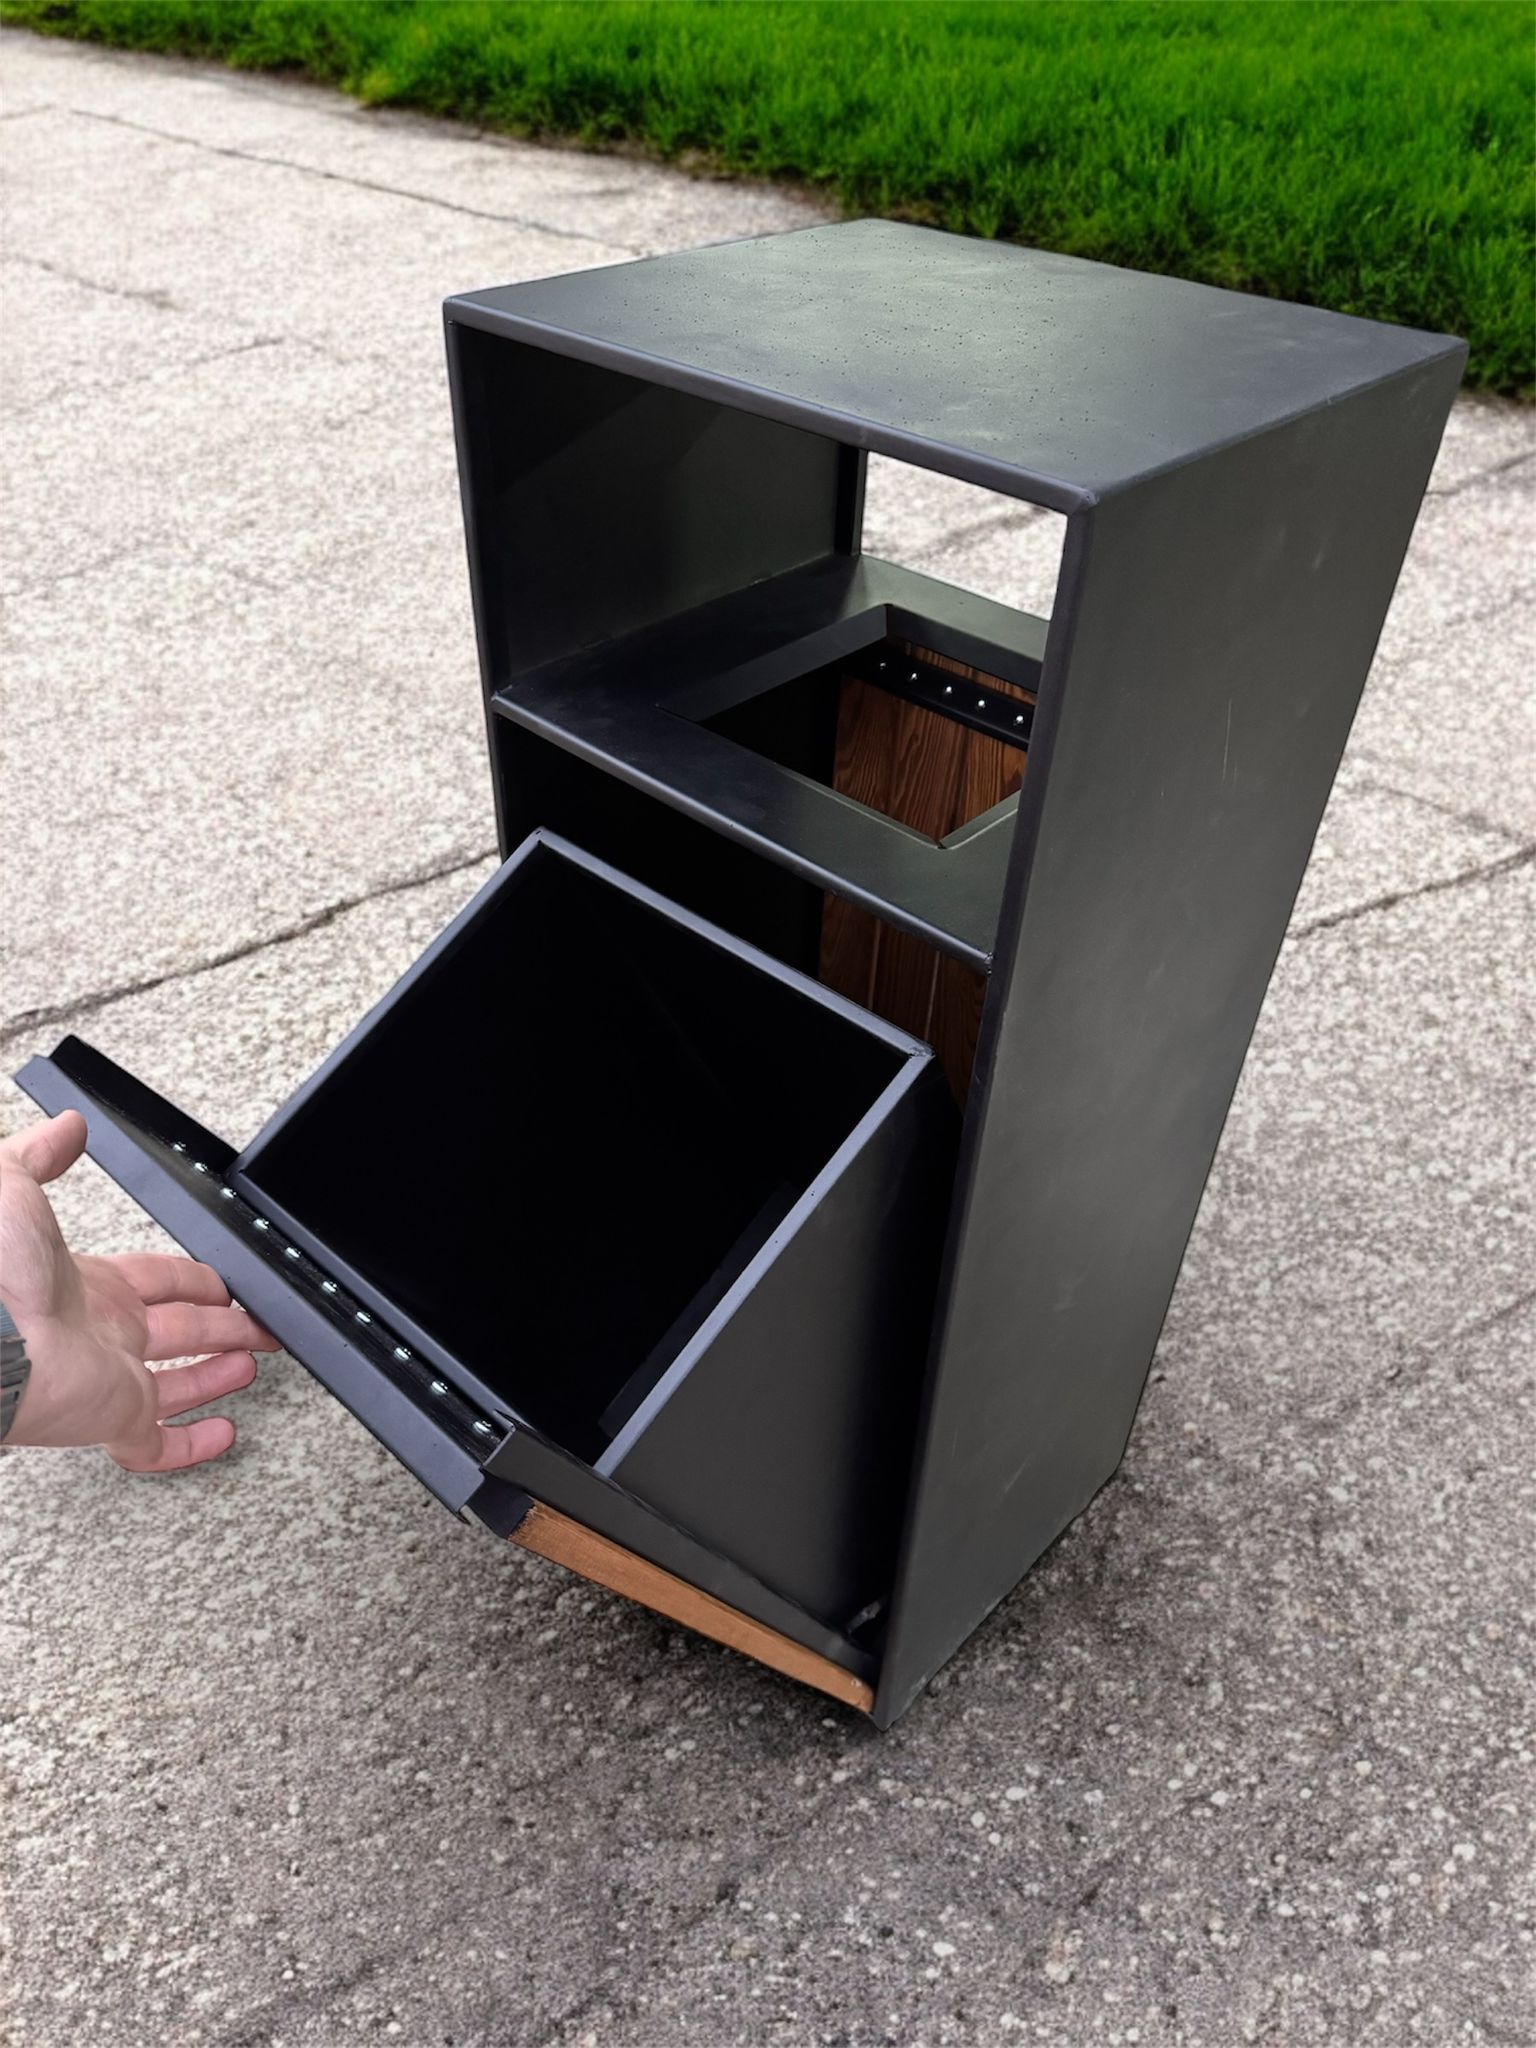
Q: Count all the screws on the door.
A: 10